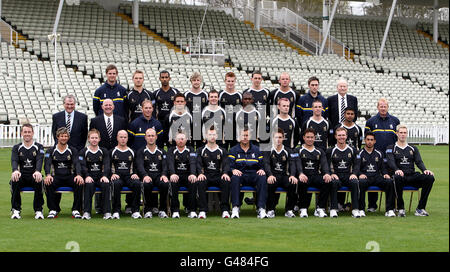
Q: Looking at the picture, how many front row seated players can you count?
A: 13